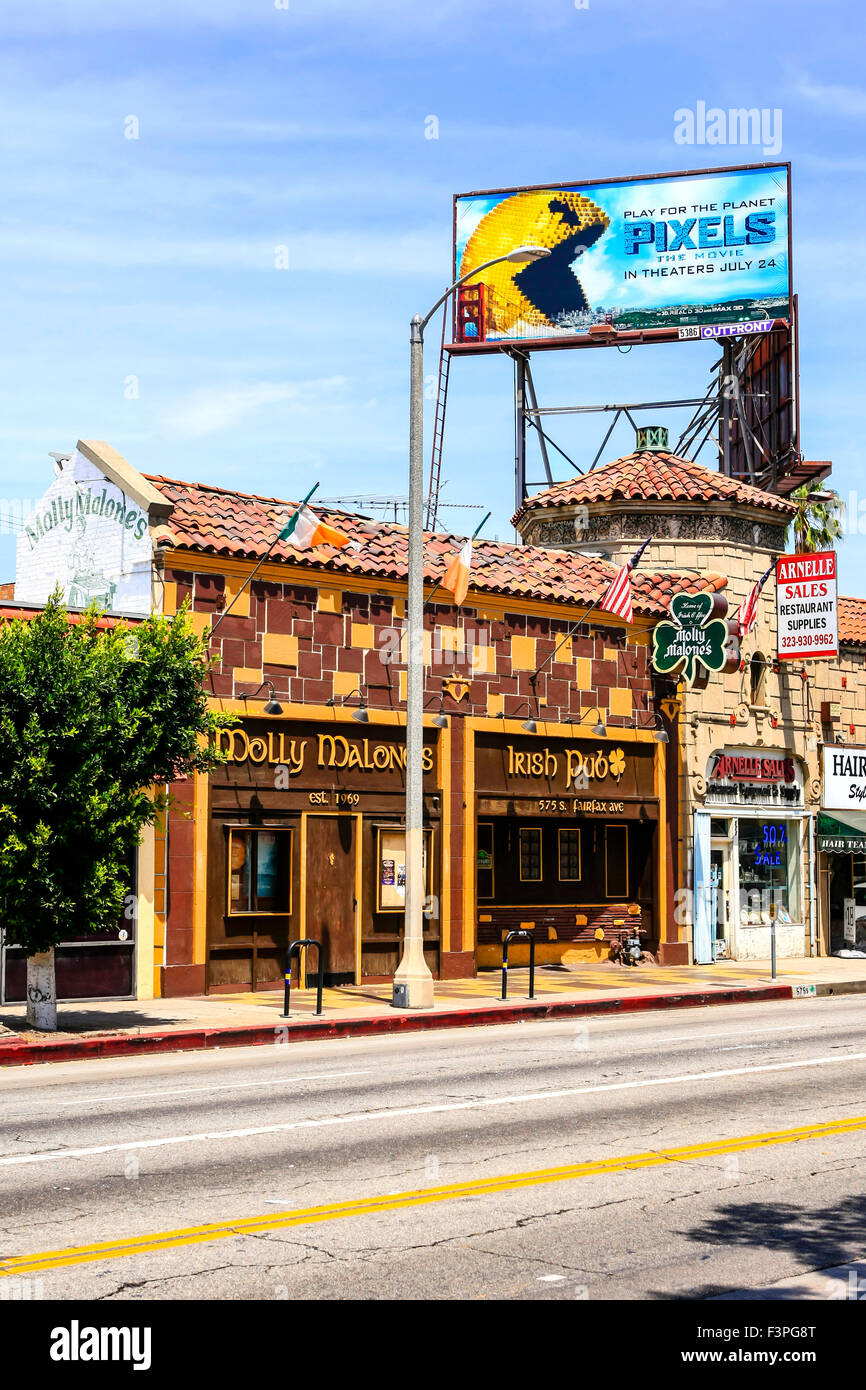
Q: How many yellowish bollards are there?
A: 0